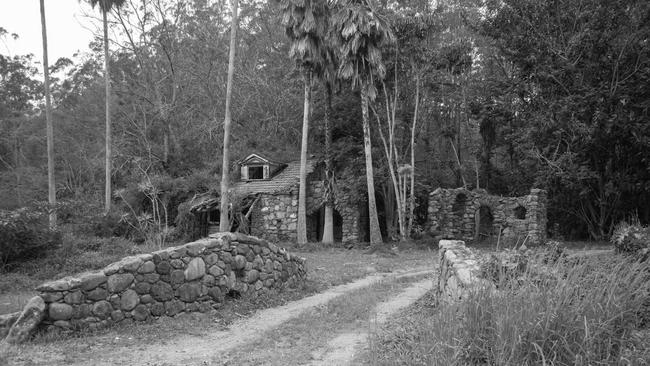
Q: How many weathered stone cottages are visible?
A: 1